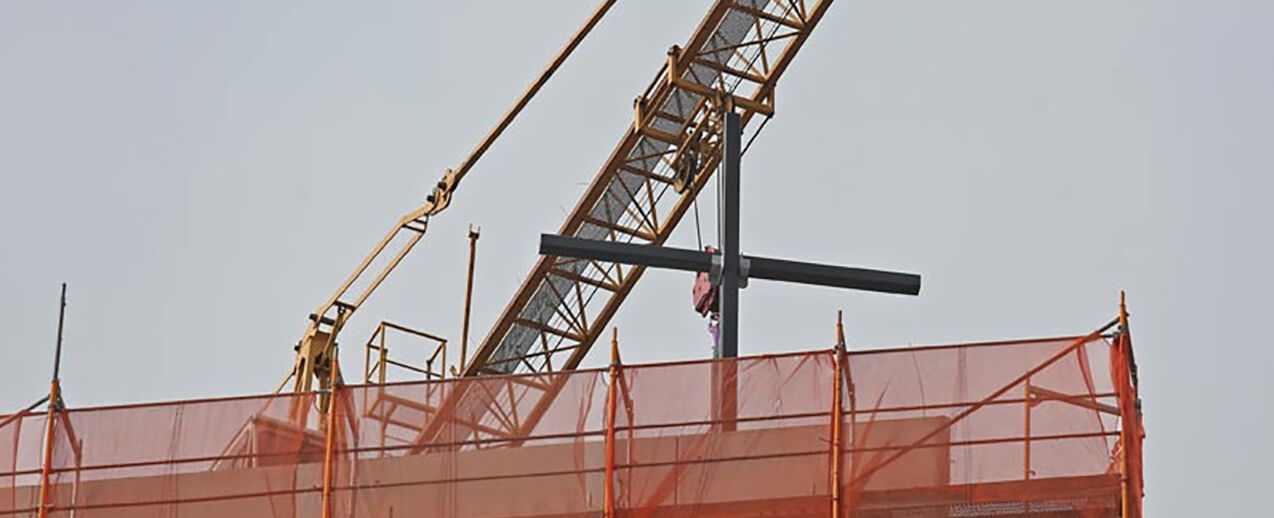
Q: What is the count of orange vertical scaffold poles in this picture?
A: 5